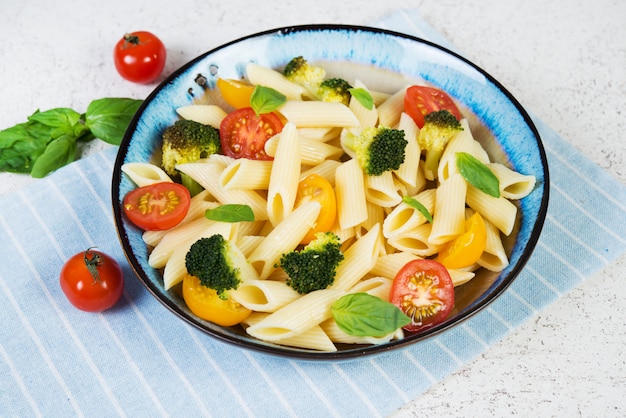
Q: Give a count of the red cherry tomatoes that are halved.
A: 4